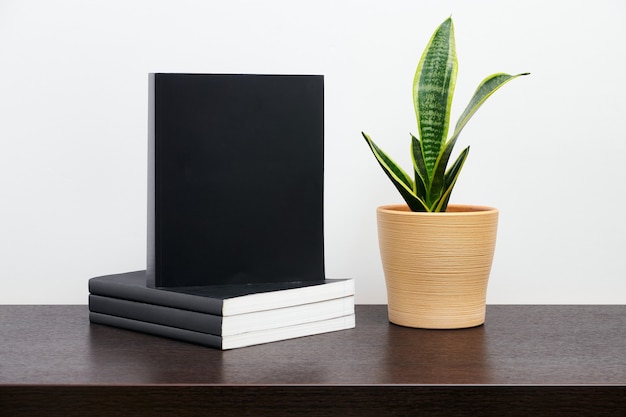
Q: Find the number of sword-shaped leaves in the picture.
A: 5